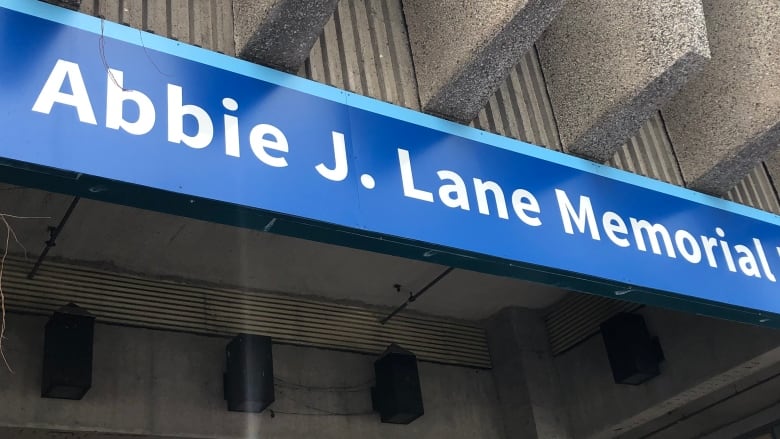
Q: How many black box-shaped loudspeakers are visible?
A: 4